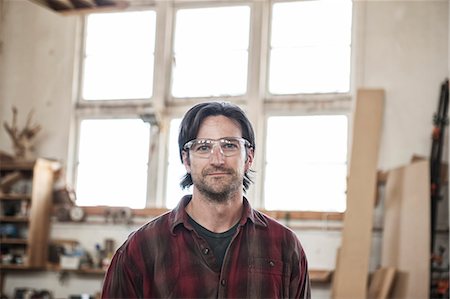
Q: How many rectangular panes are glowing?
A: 6